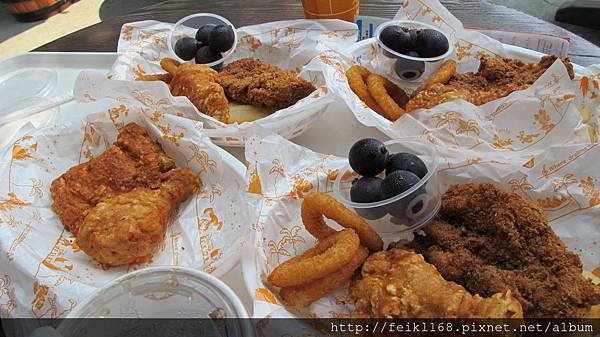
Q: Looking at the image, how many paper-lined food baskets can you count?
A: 4